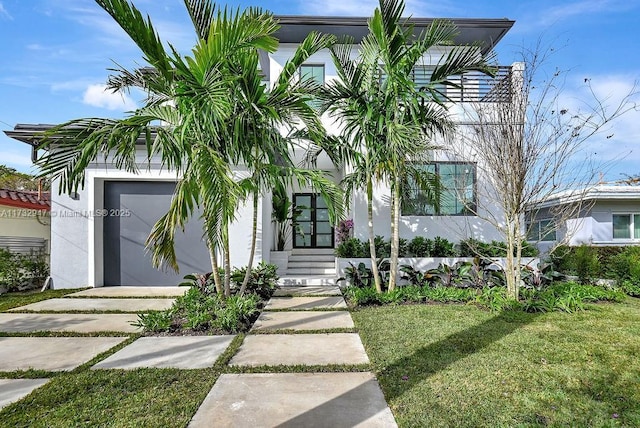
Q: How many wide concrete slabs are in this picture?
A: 11